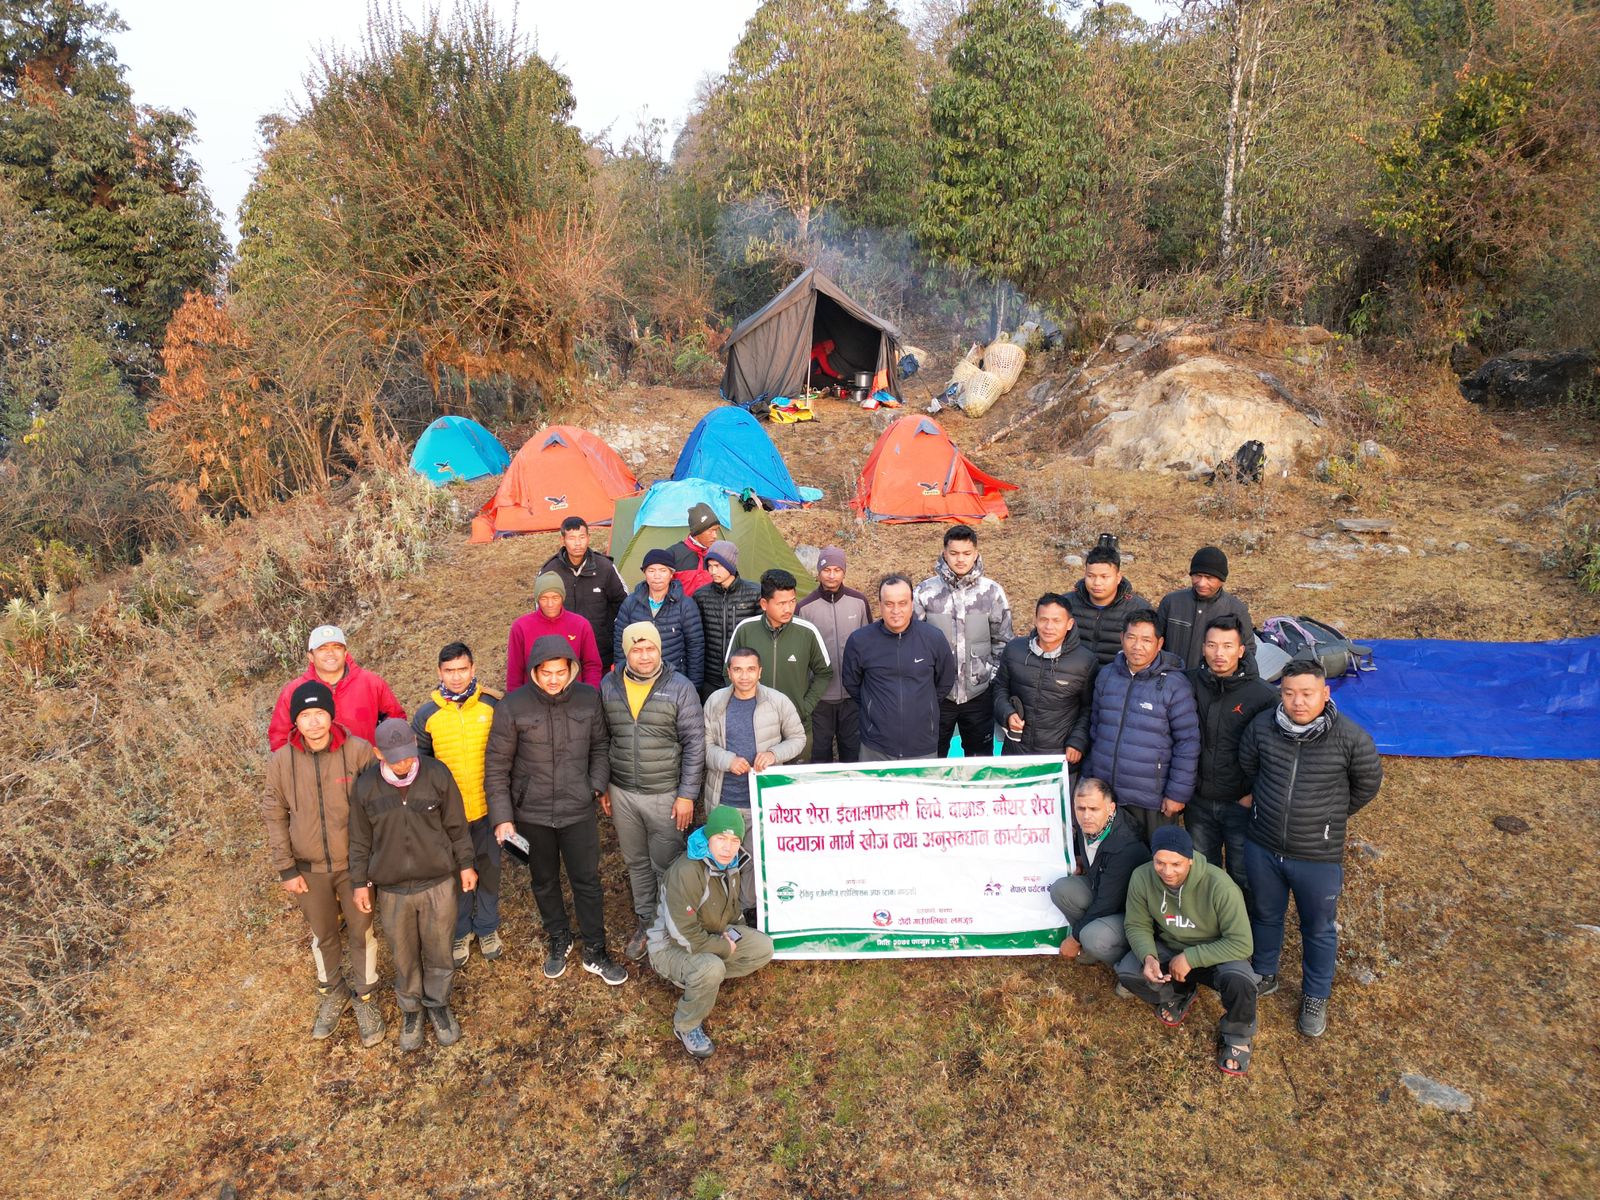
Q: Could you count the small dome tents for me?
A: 5